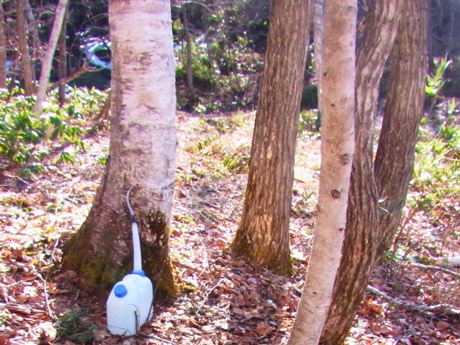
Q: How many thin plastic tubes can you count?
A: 1